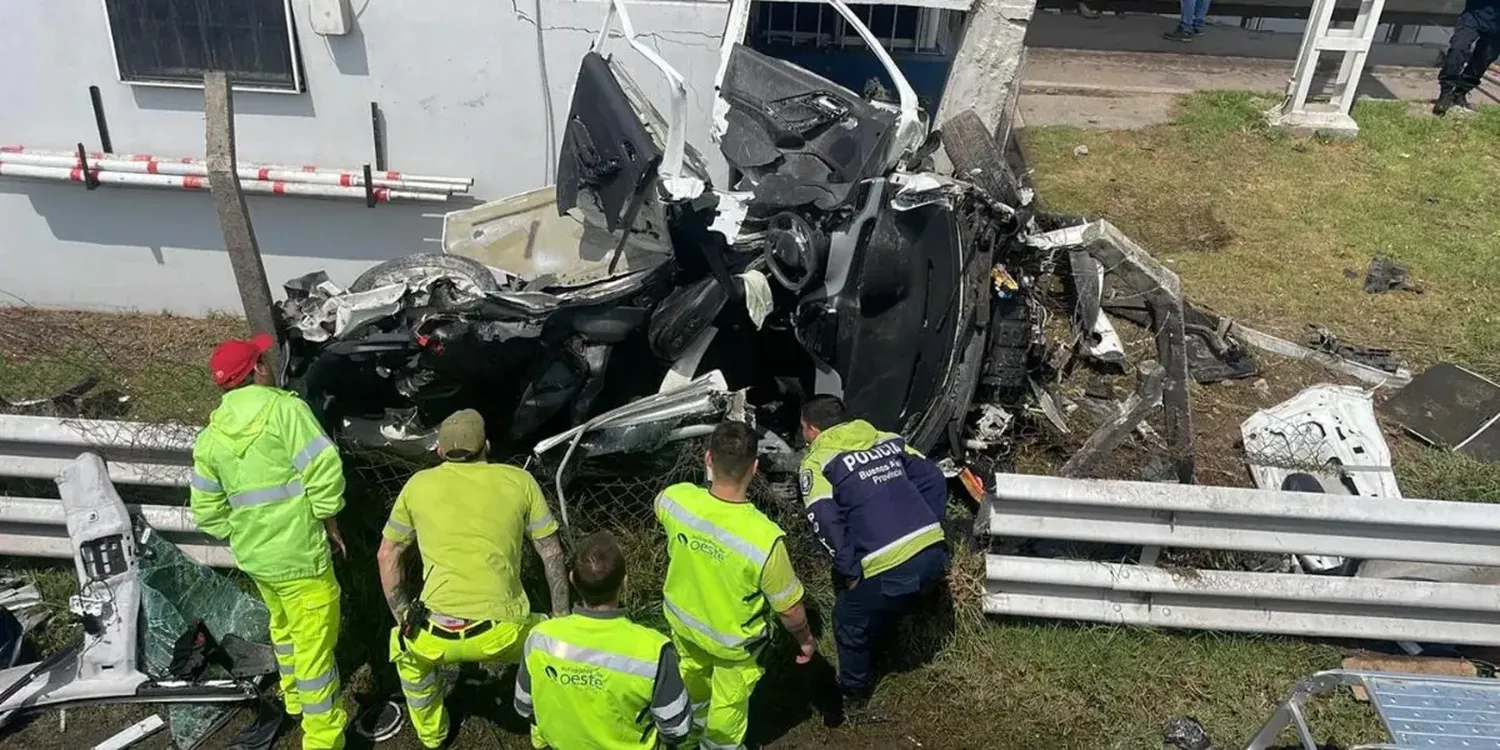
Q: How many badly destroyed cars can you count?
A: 1